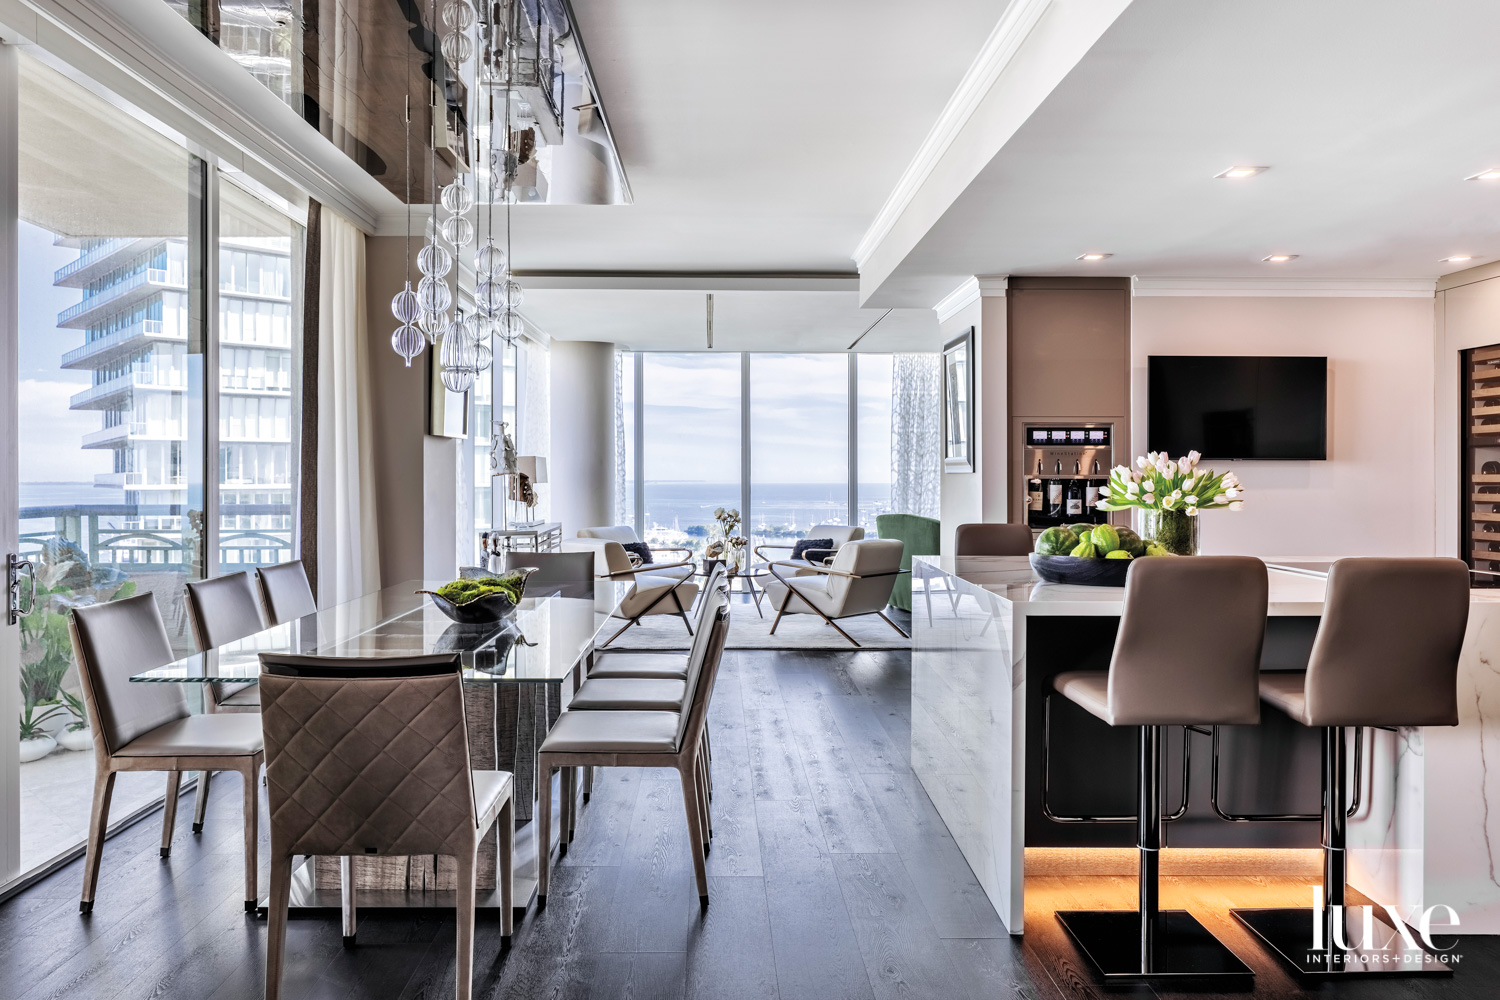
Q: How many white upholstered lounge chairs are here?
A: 4